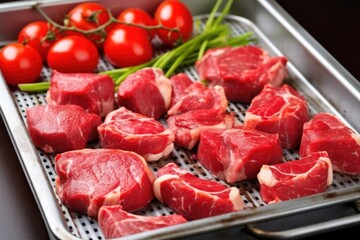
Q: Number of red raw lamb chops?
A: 14